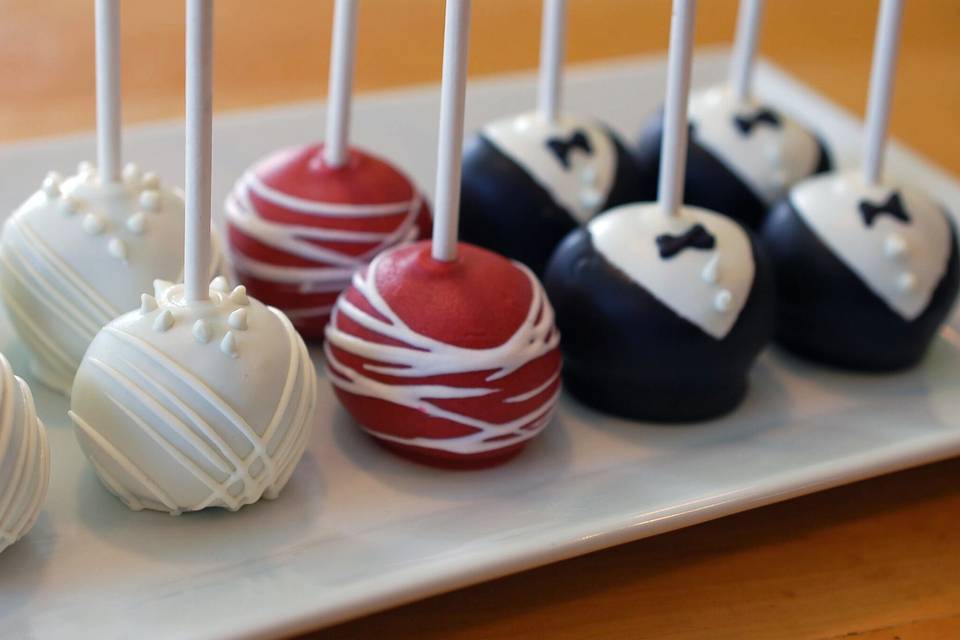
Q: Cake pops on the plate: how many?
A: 9